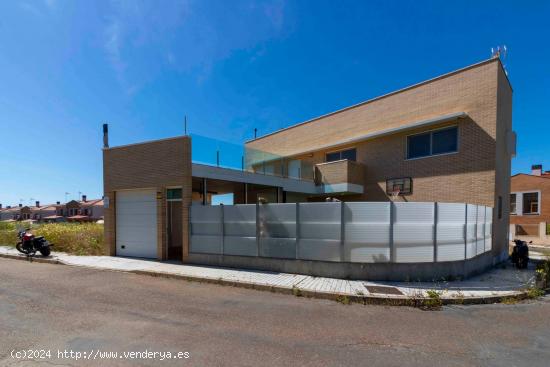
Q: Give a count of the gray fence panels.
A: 10